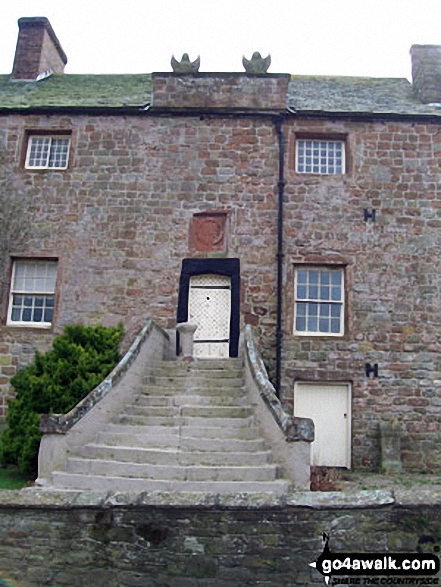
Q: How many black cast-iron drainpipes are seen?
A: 1